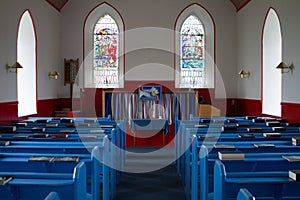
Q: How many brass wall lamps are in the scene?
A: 4